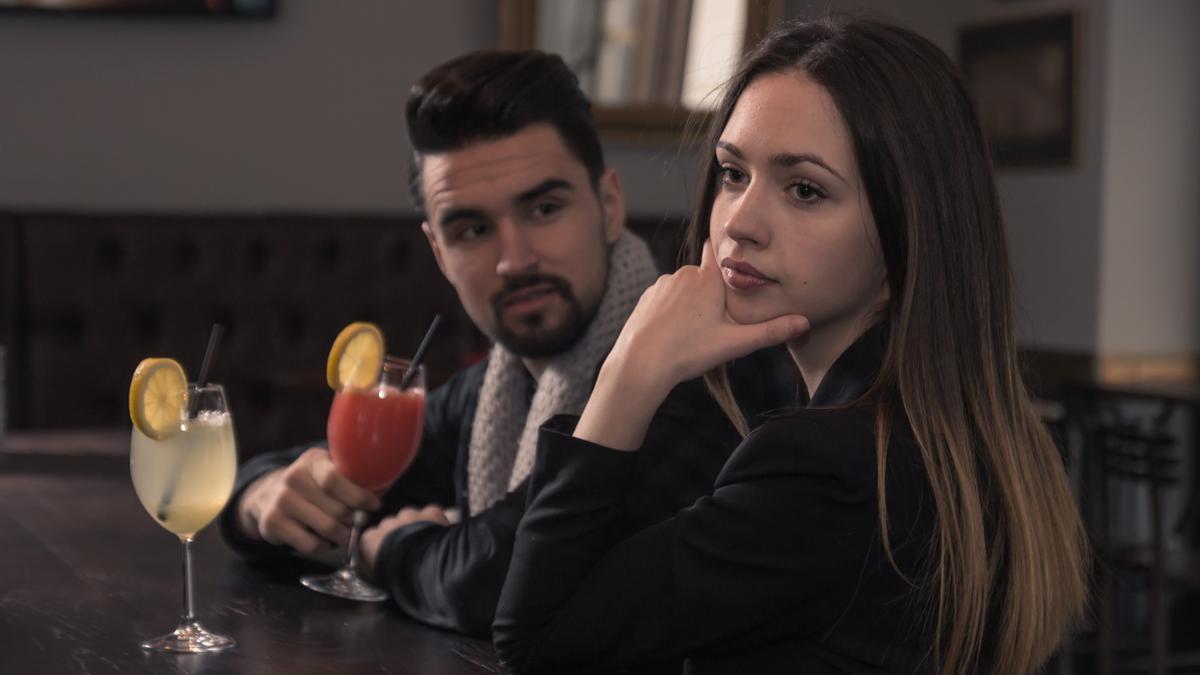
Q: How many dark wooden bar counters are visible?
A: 1